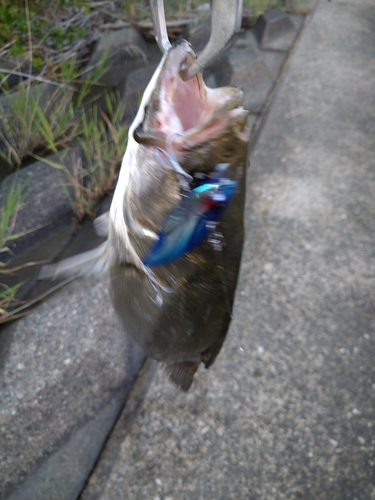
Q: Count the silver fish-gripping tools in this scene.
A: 1